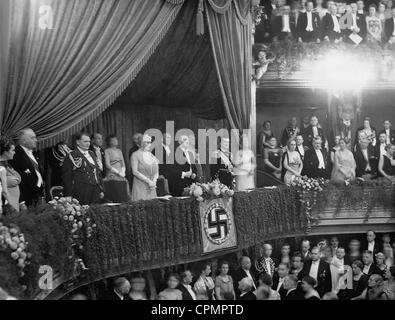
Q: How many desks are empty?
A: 0